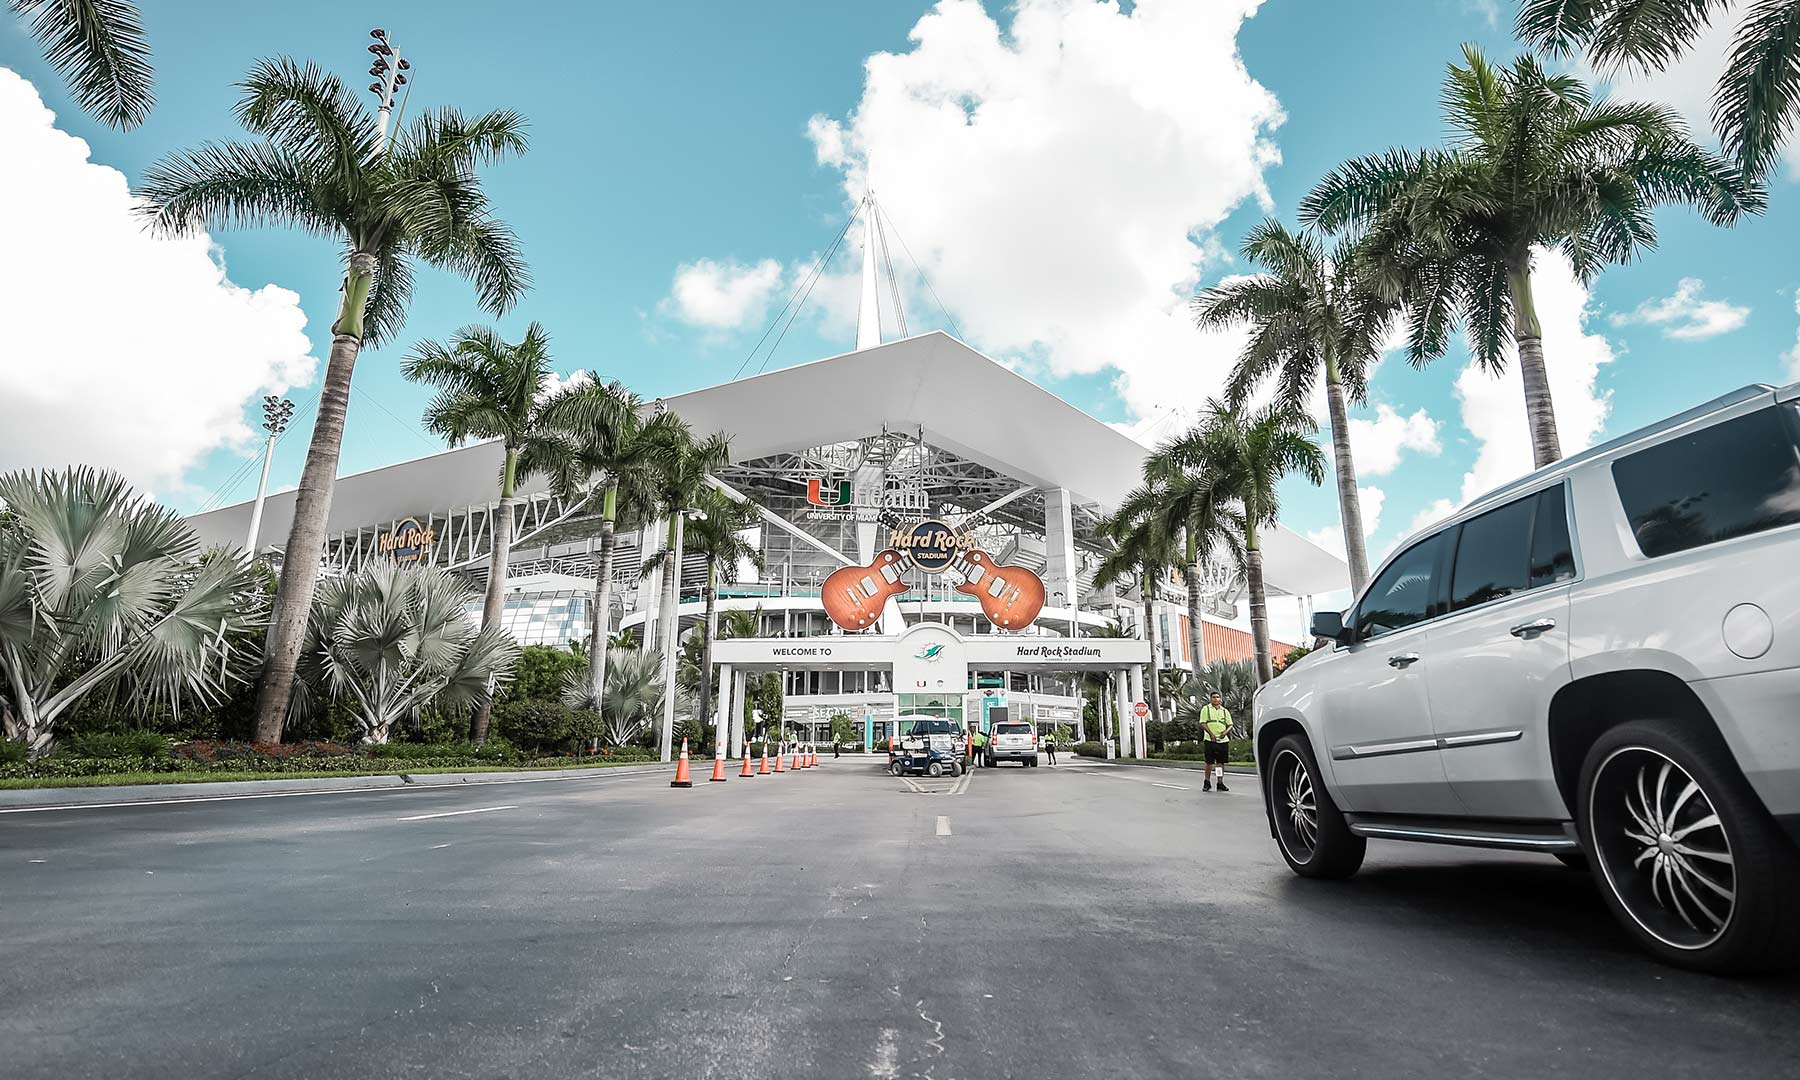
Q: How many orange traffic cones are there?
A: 8